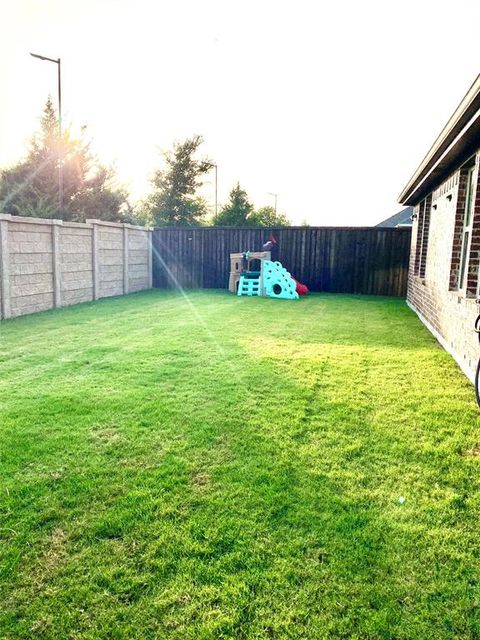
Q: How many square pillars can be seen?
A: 5